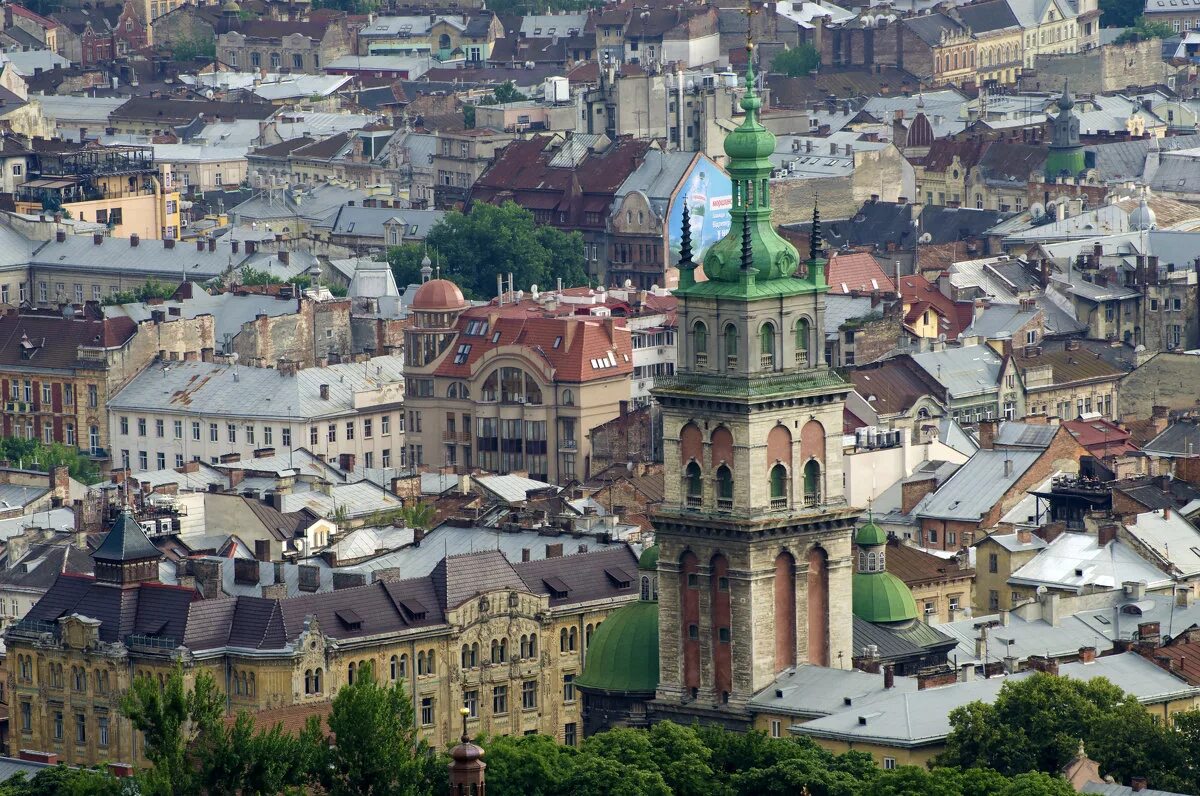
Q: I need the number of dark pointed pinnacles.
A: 3